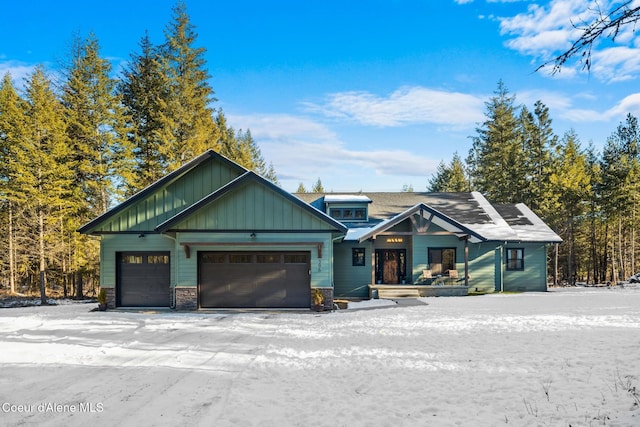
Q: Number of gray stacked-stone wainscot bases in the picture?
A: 3